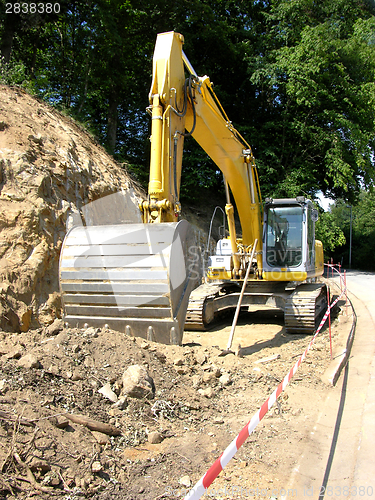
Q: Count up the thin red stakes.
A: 5